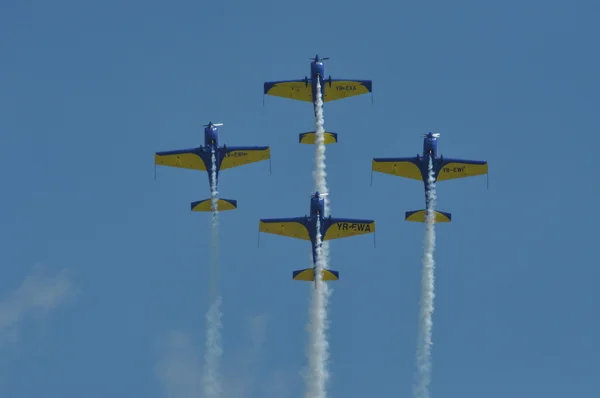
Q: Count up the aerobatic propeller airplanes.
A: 4